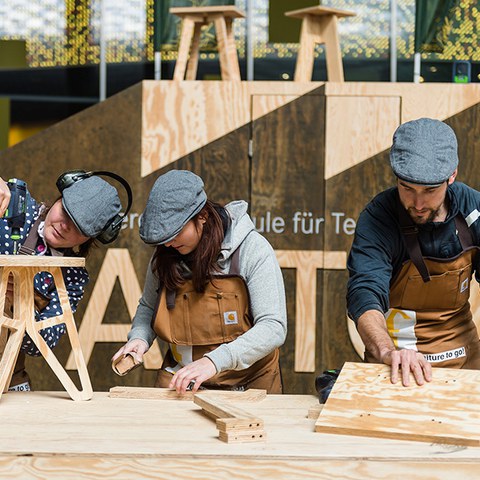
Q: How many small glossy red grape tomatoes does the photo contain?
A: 0